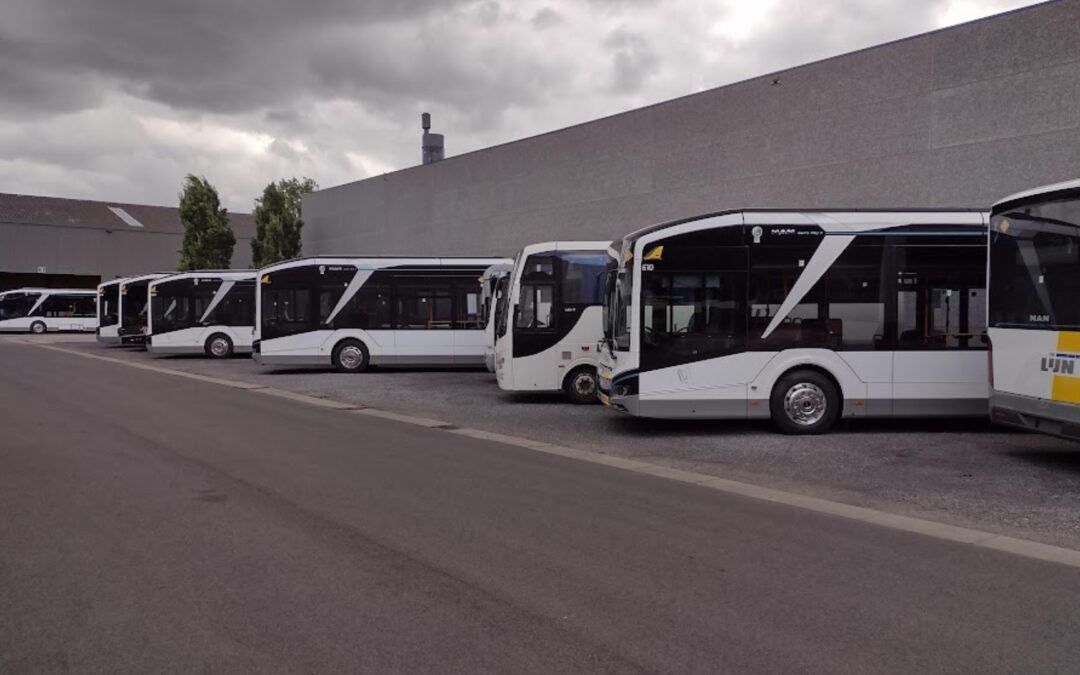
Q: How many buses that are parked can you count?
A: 9